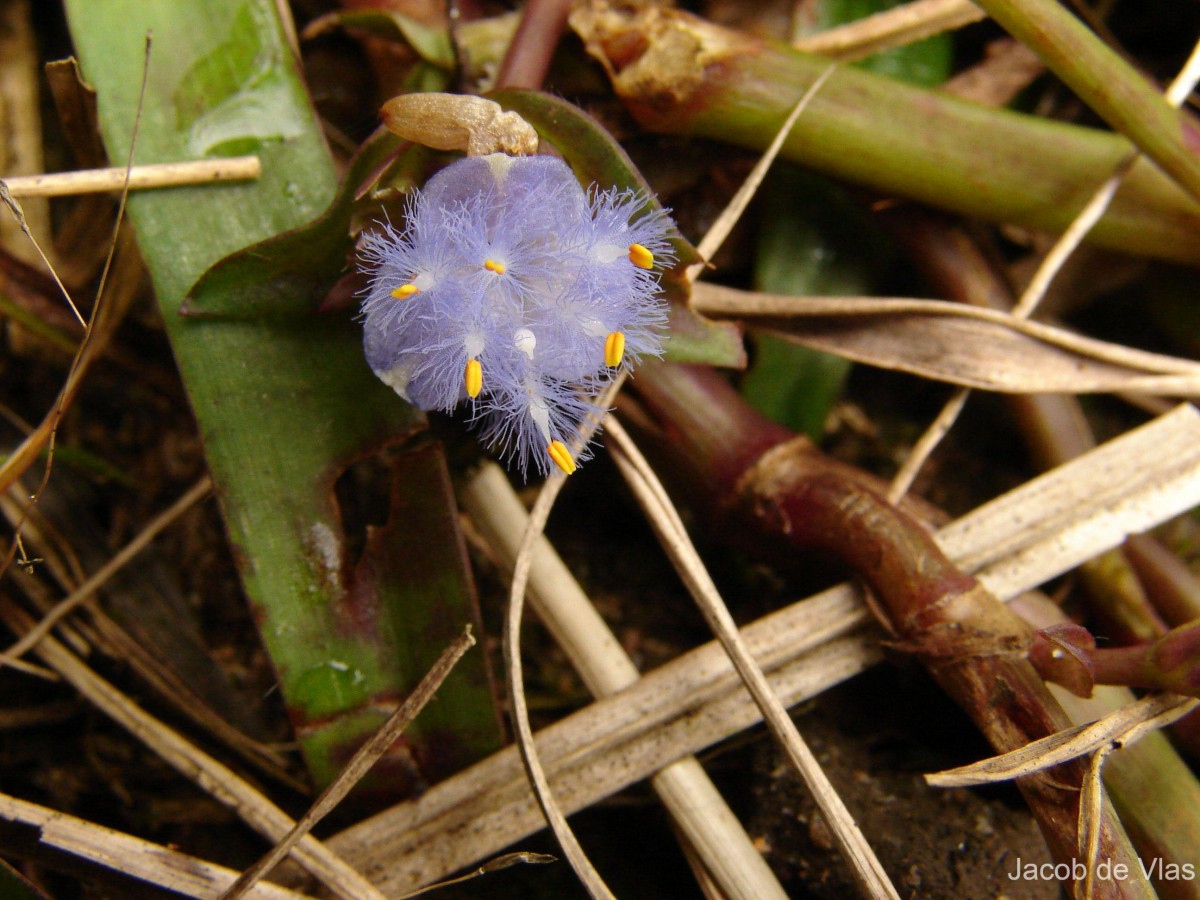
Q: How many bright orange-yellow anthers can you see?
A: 6